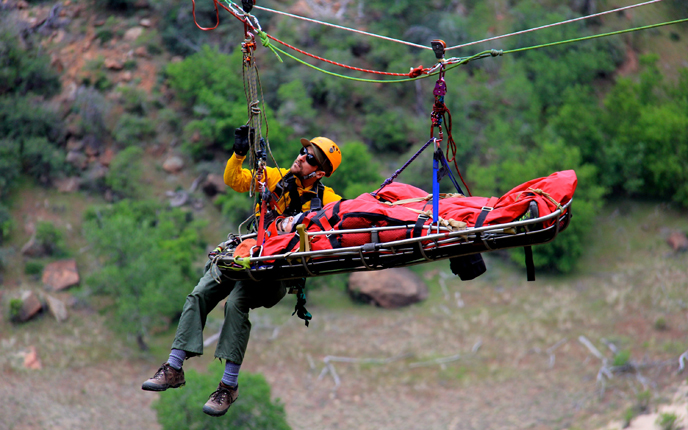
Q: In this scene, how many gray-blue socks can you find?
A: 2